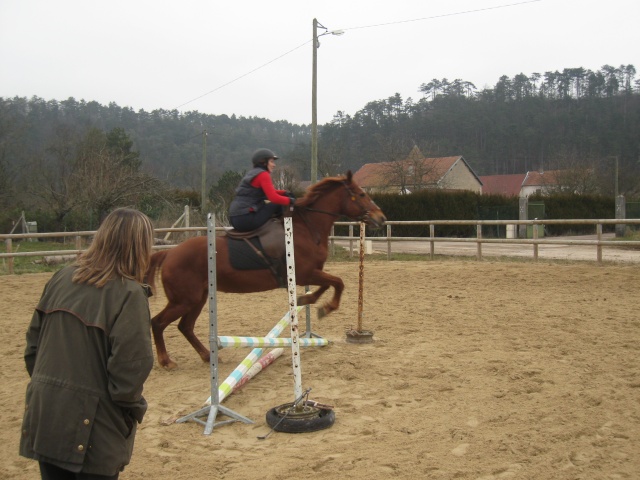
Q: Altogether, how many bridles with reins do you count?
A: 1